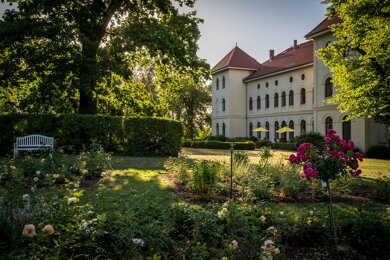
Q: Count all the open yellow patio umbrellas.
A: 2